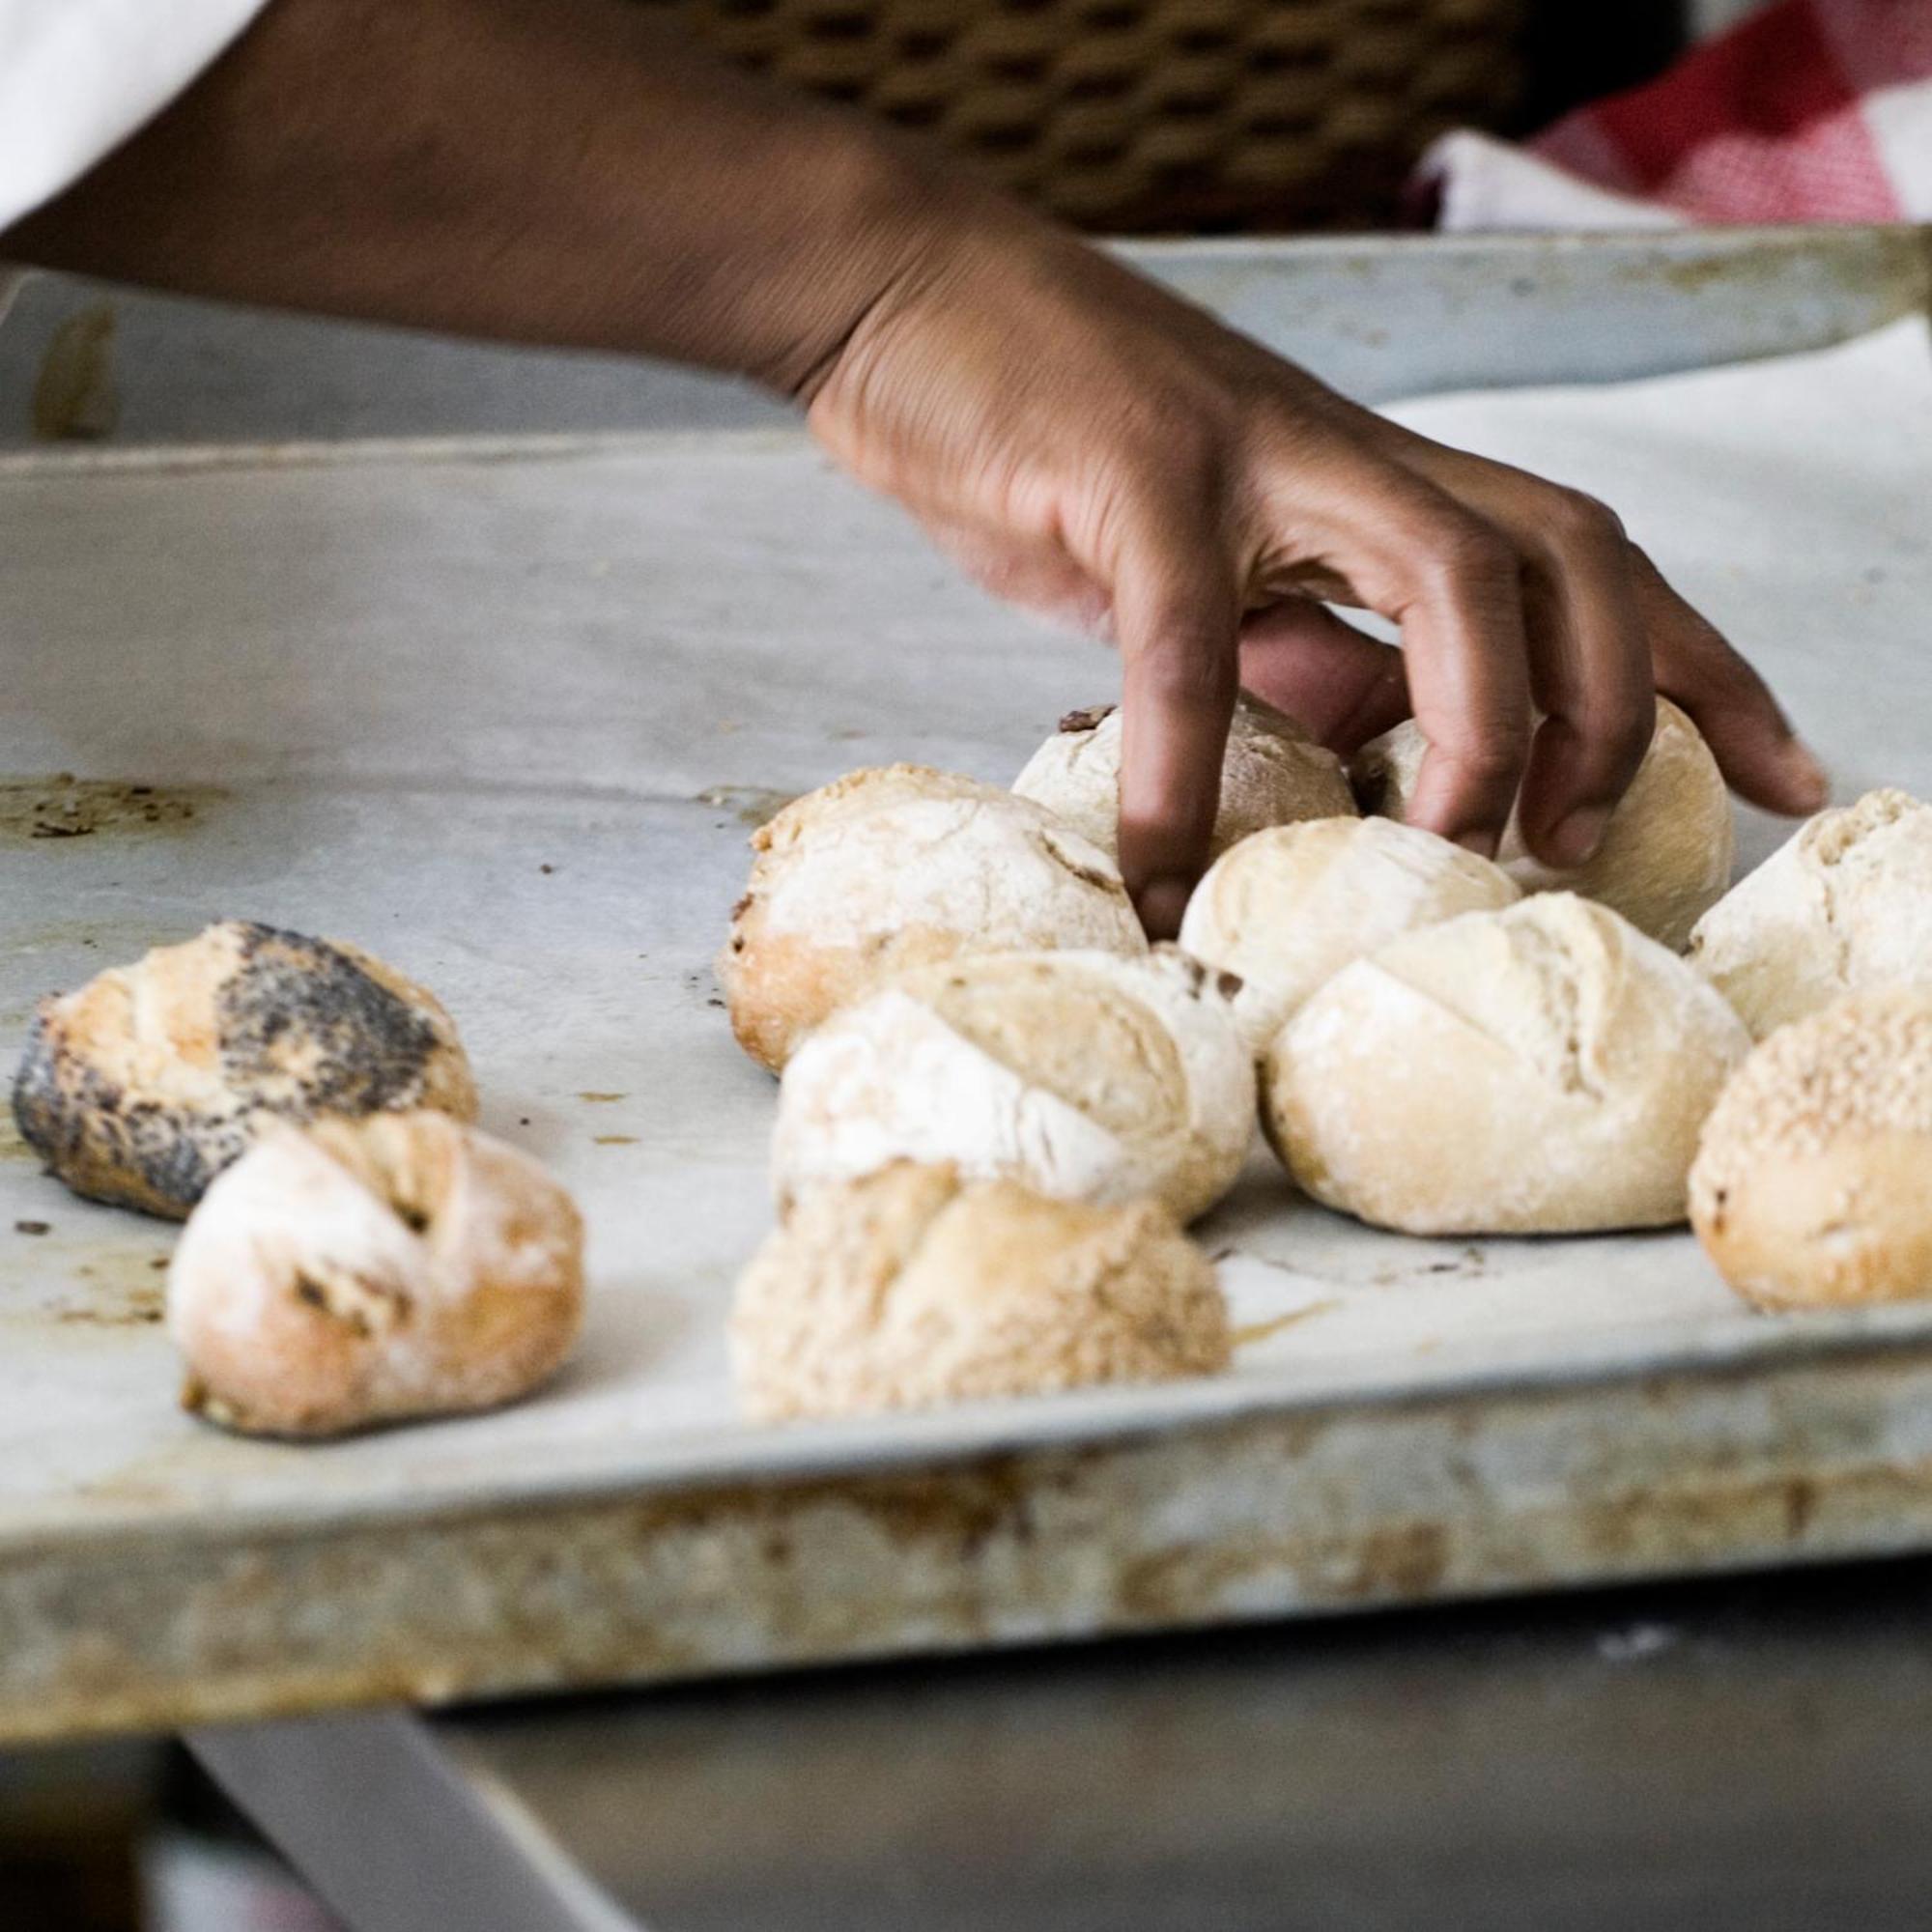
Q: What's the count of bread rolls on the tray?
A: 11